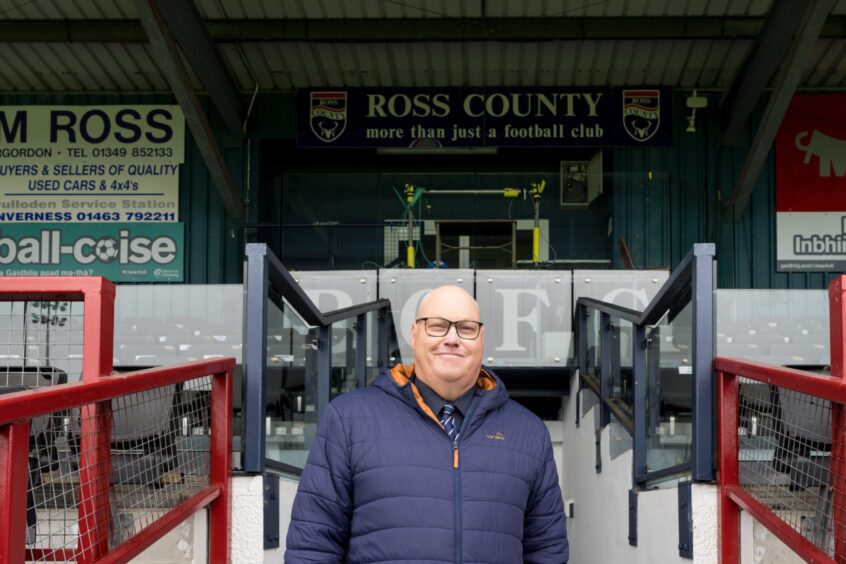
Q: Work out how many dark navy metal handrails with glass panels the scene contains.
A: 2